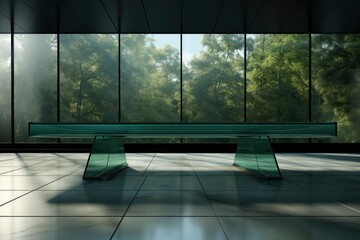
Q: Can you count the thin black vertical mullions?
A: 6